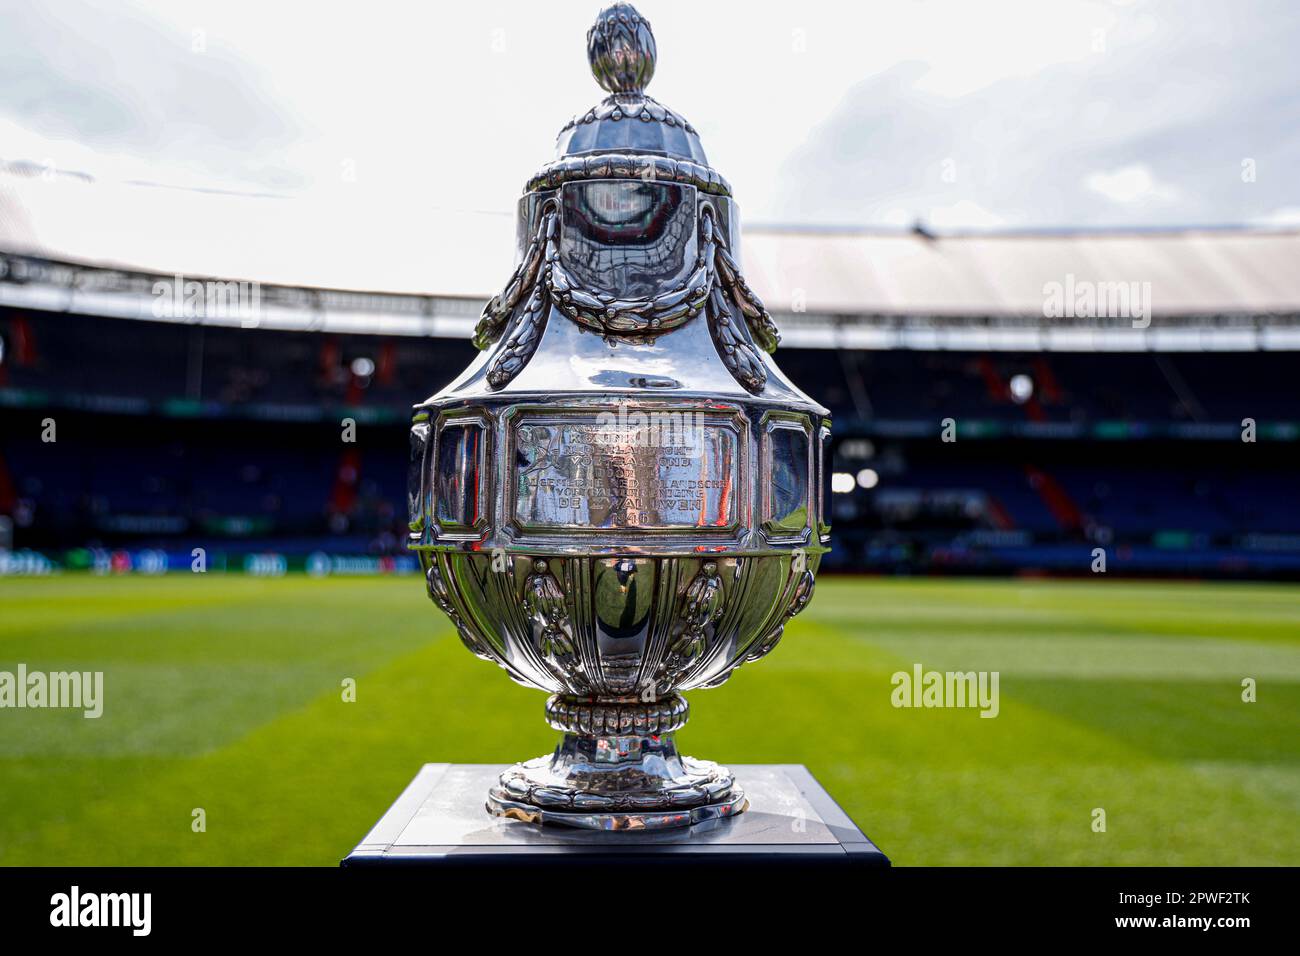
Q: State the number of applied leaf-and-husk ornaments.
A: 4